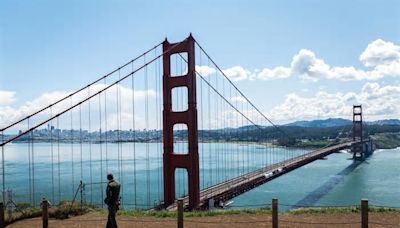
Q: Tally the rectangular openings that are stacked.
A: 4